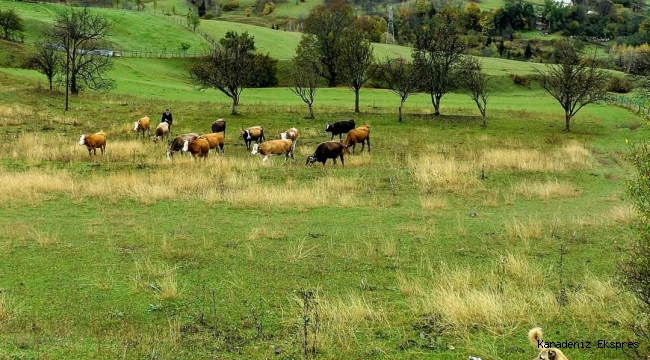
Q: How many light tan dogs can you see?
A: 1